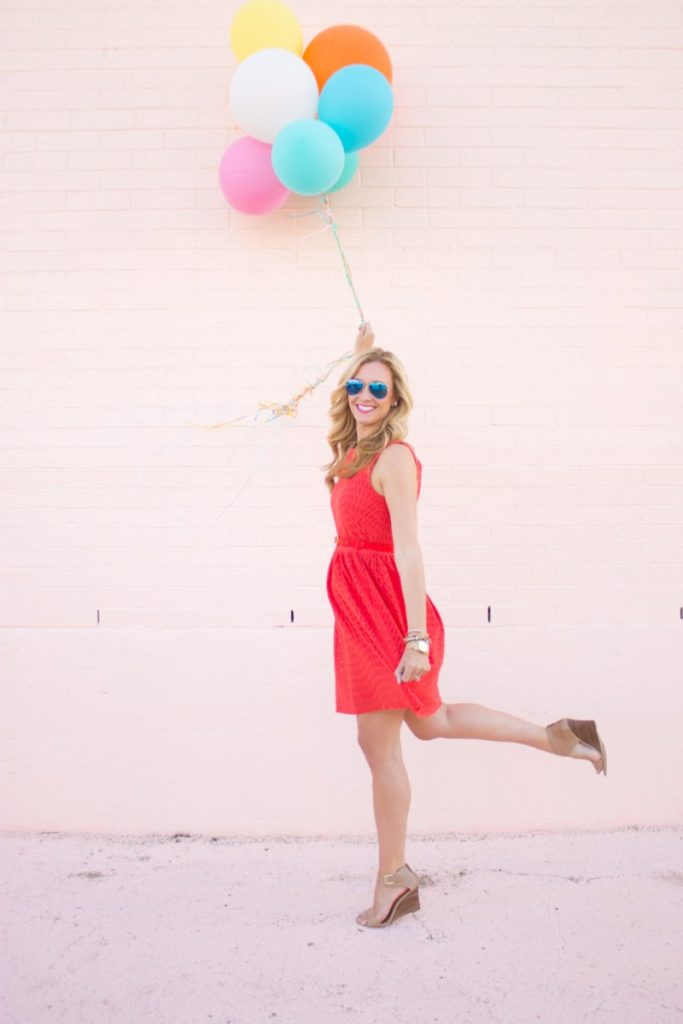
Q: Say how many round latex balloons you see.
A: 7